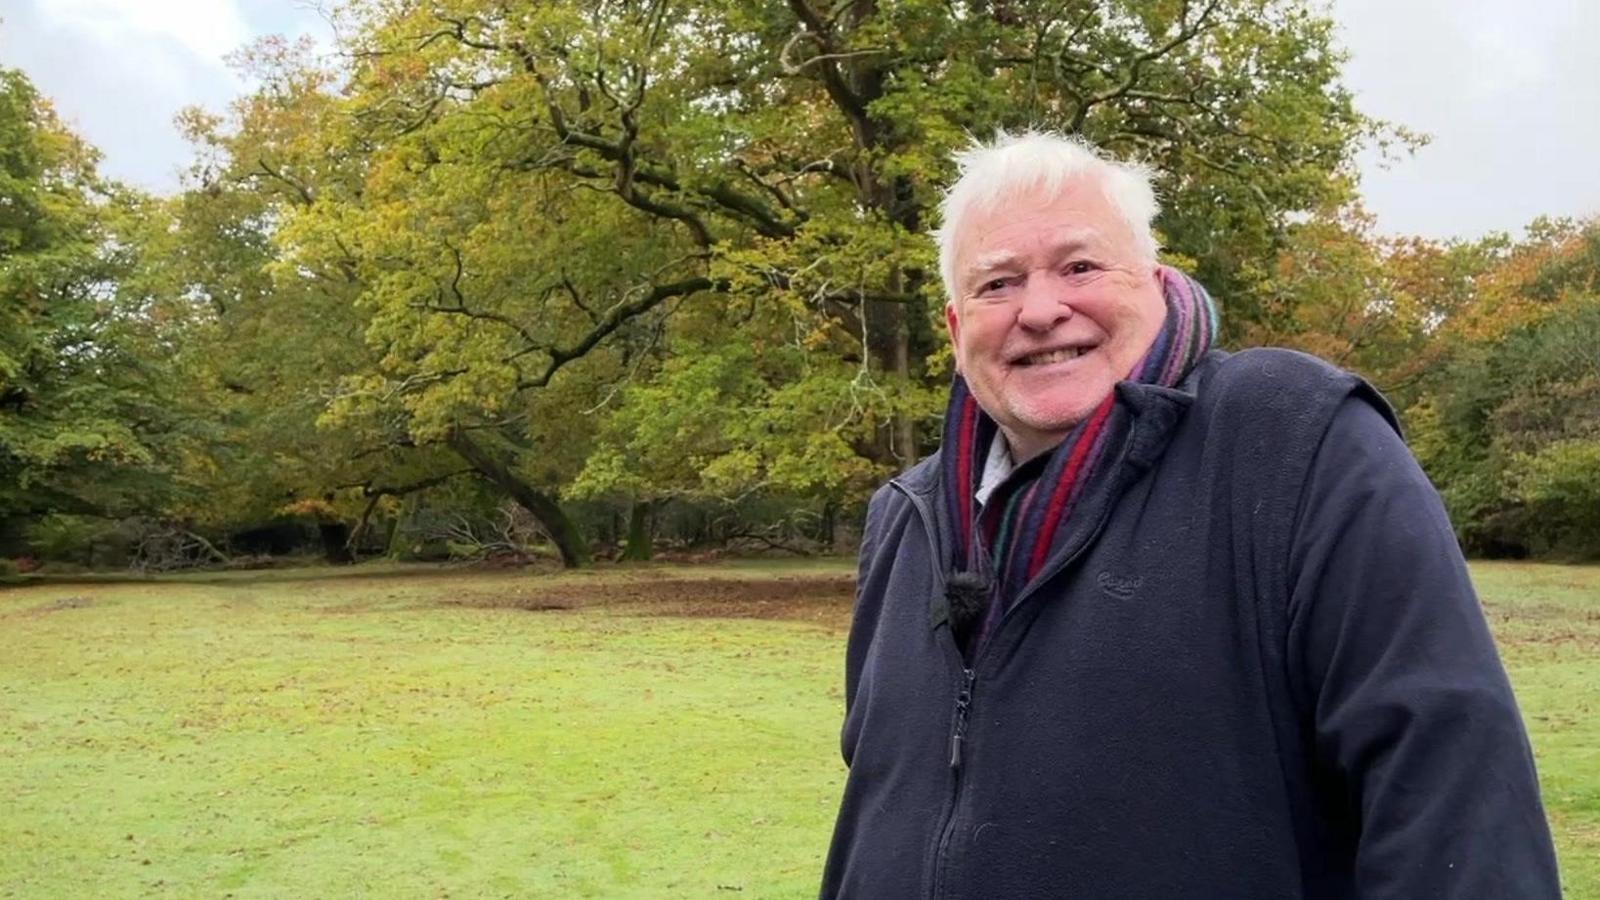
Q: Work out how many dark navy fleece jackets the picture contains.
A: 1